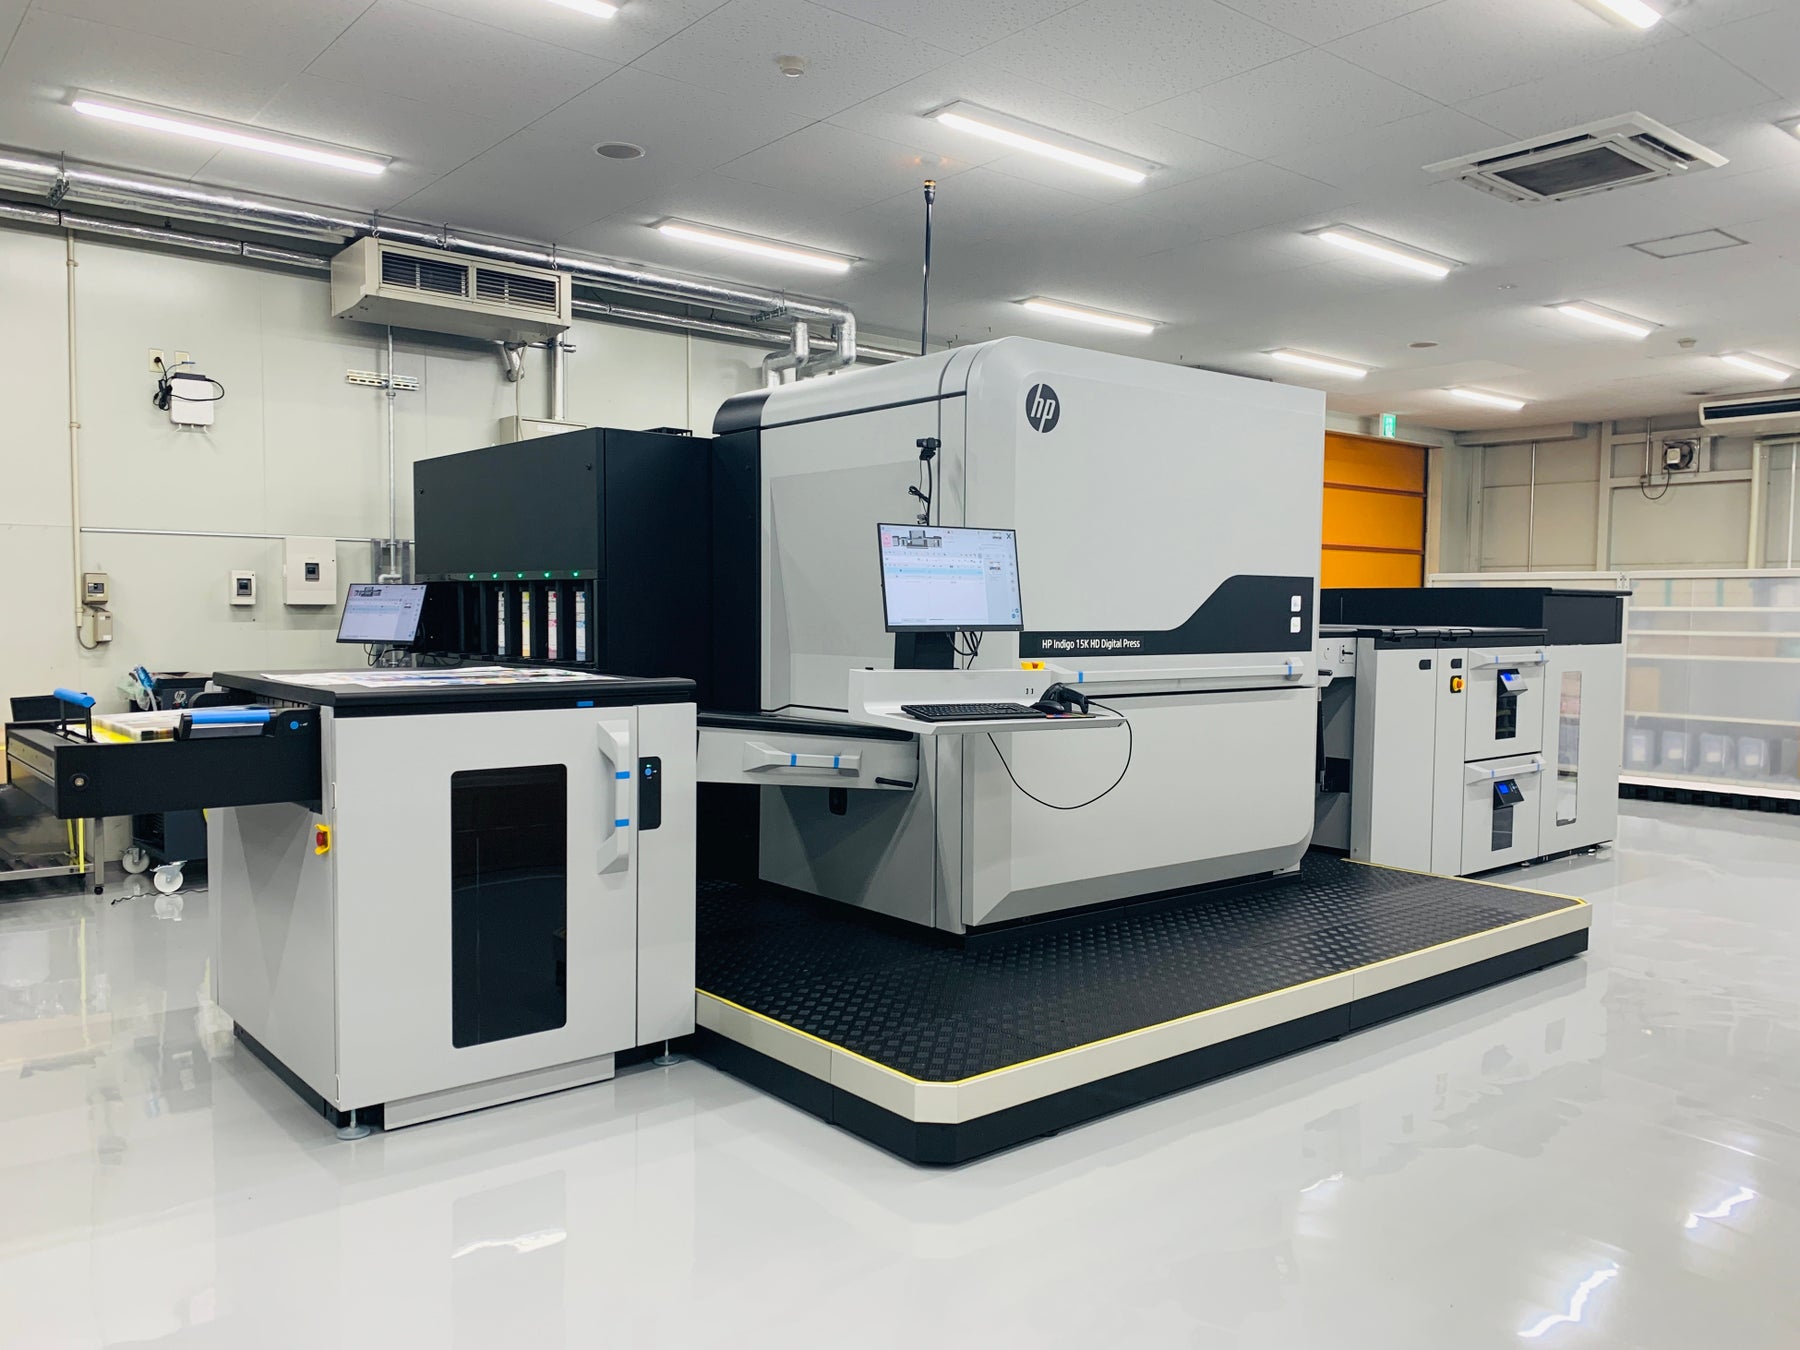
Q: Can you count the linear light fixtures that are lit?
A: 12